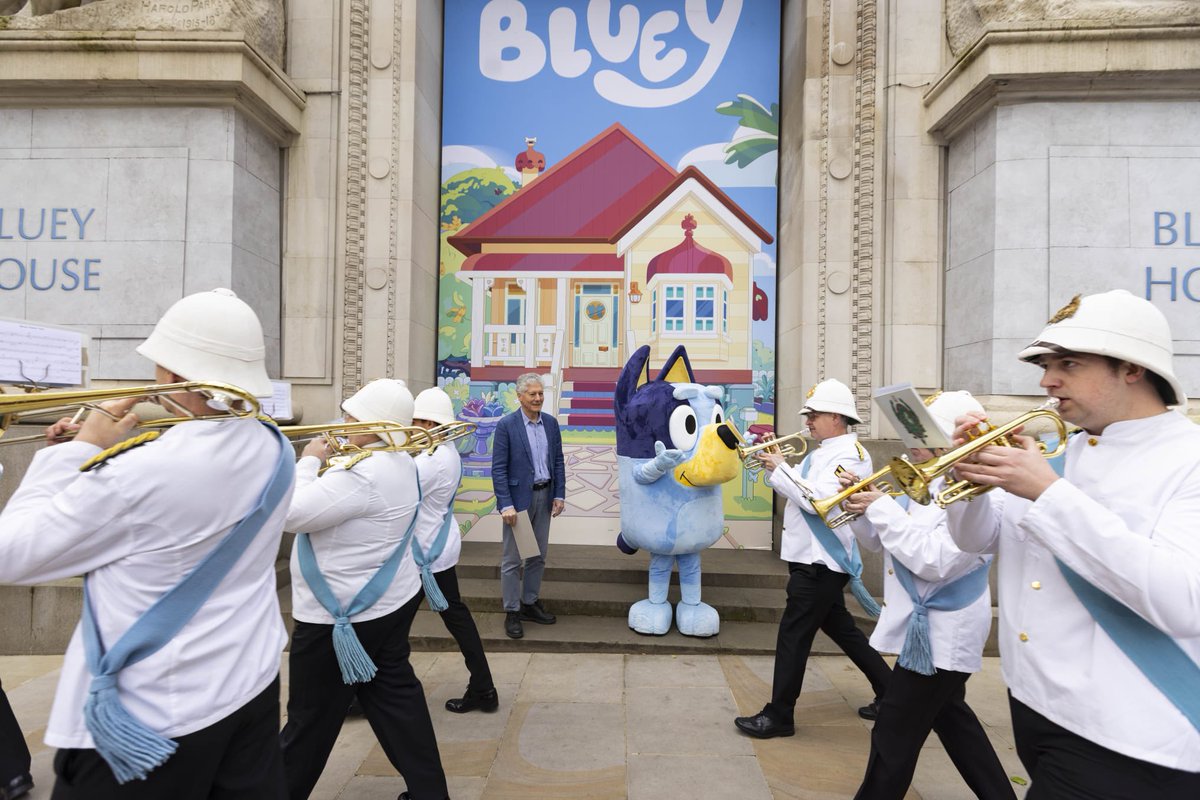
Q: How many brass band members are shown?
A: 6